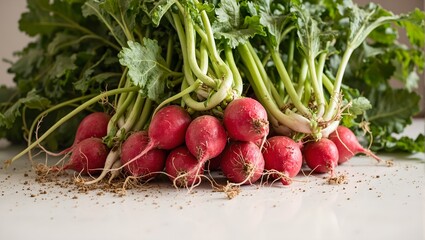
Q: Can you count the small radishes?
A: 11